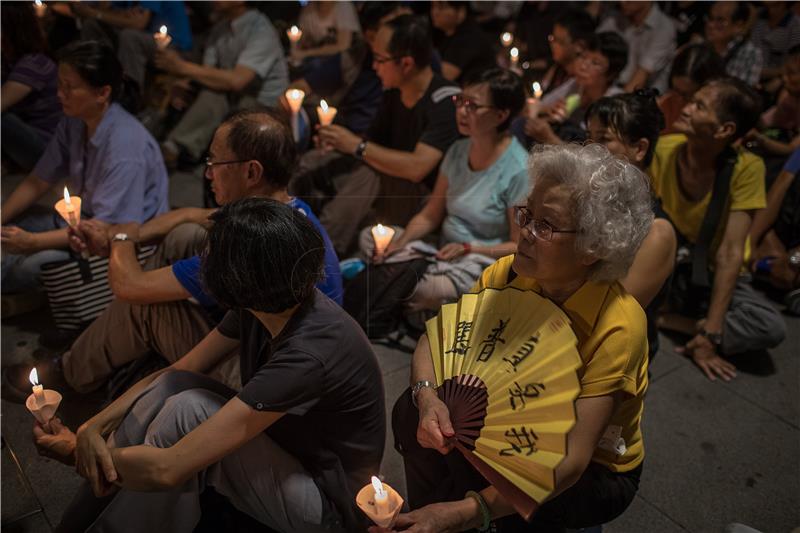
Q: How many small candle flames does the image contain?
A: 12